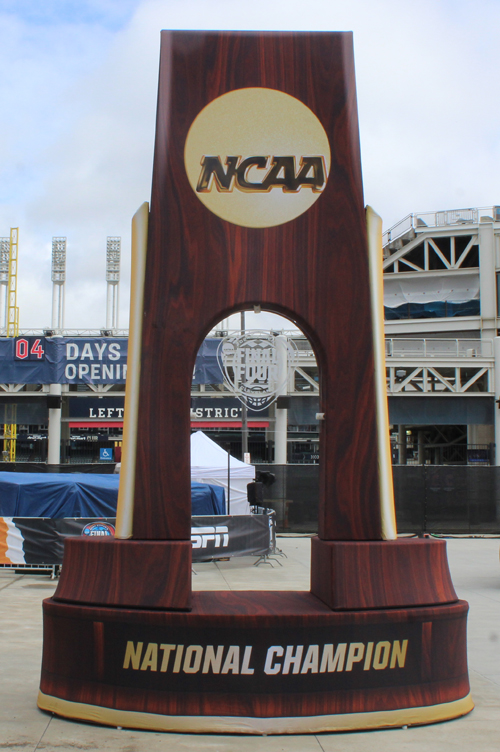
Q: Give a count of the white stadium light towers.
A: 3